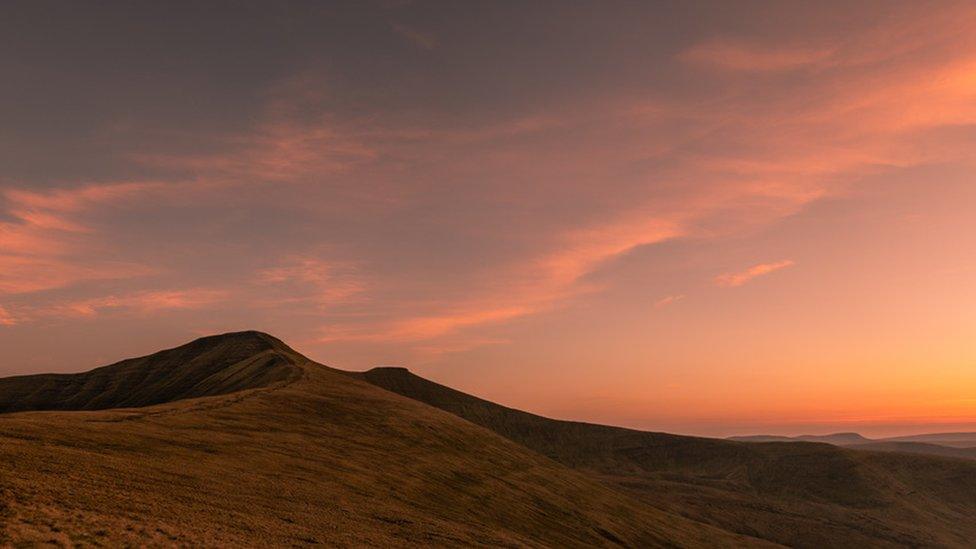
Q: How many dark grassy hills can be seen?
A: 2